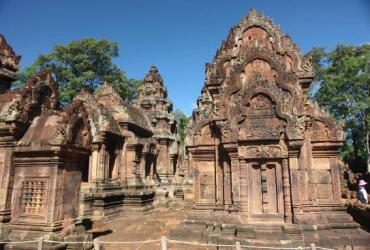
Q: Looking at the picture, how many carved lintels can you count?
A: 1